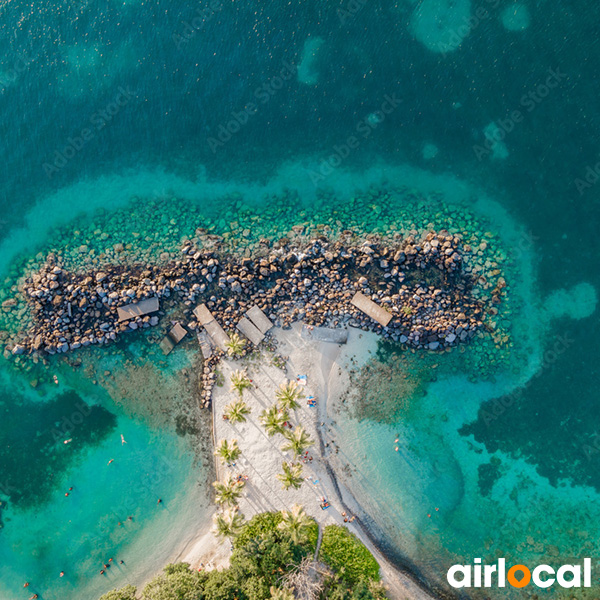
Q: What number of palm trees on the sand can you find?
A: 11